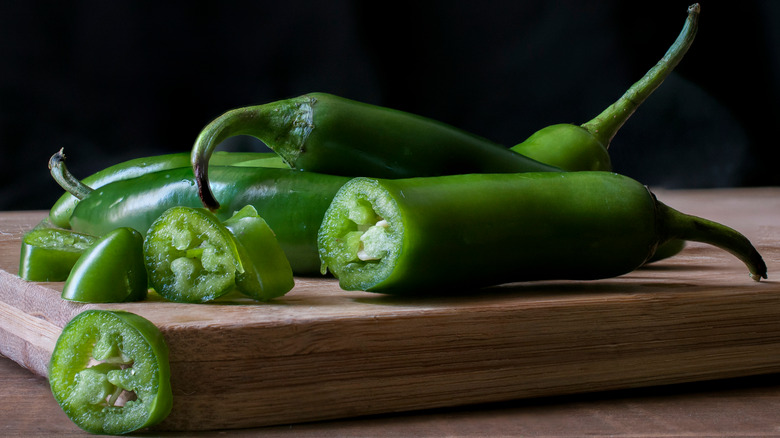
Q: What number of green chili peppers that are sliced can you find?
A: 1